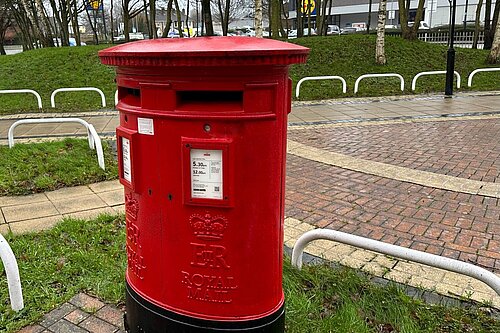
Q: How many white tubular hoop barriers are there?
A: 11